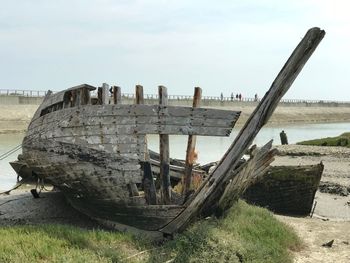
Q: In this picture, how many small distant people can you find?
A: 5